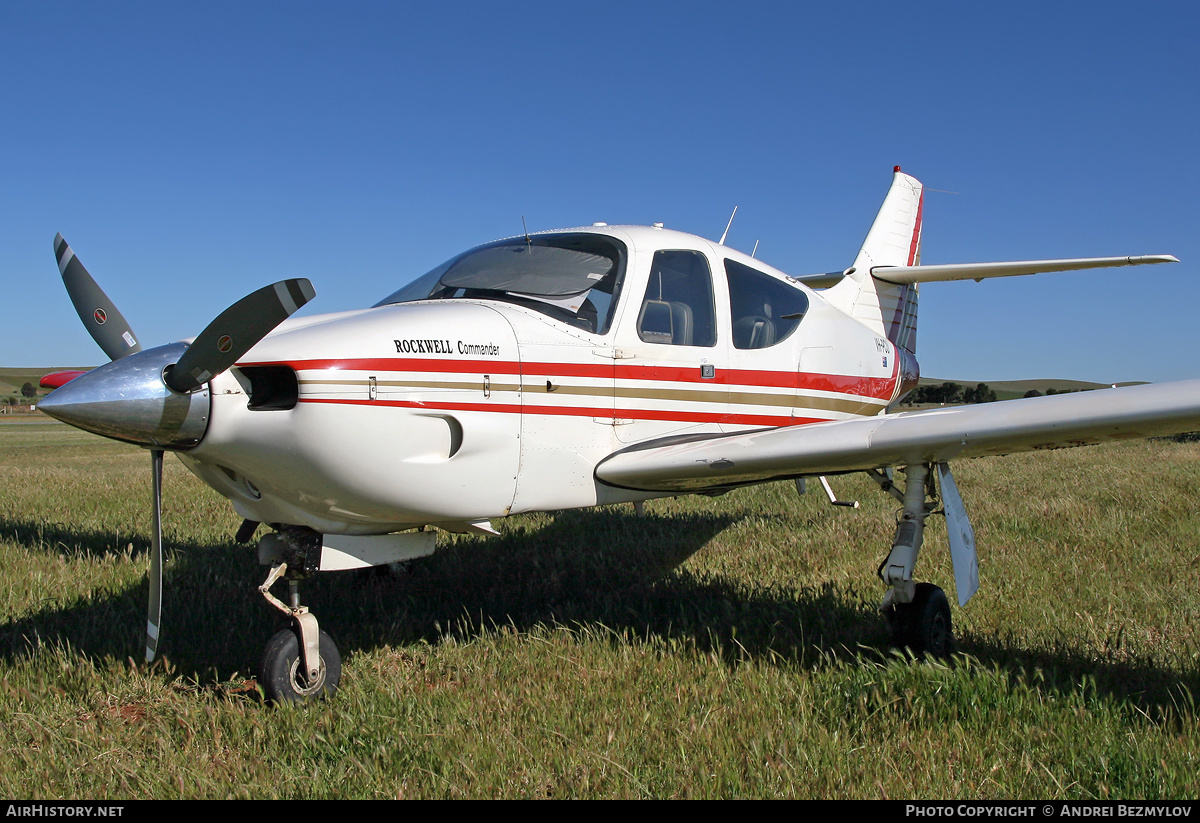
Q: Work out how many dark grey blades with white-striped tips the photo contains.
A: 3